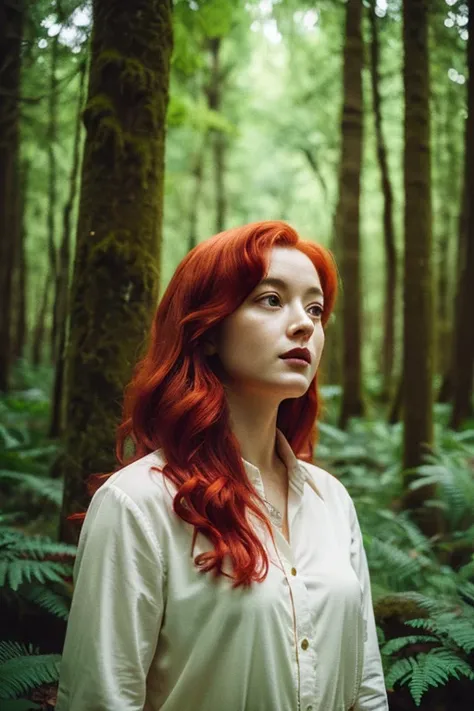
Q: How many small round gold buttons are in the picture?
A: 2